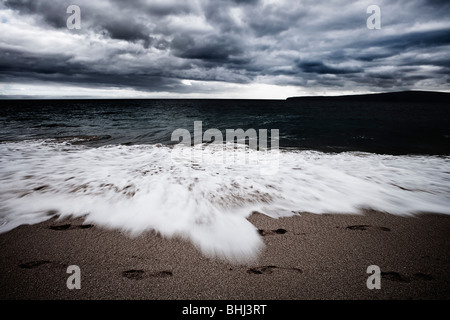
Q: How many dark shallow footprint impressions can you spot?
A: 7